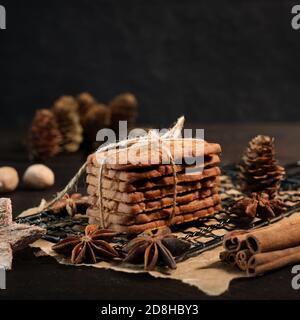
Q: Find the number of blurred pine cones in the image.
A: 5